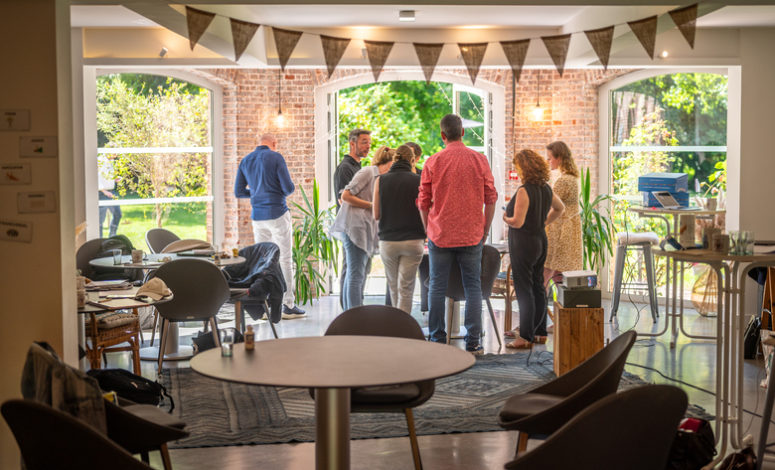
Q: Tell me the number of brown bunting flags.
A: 12